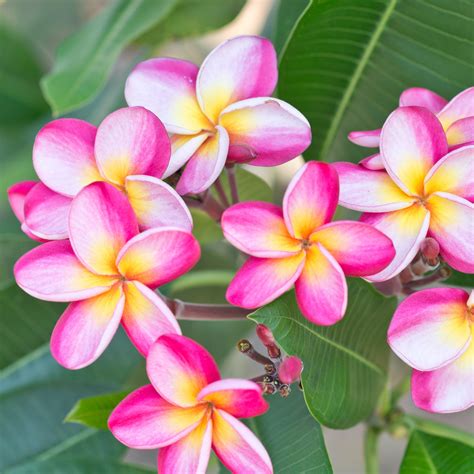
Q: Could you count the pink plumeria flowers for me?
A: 8